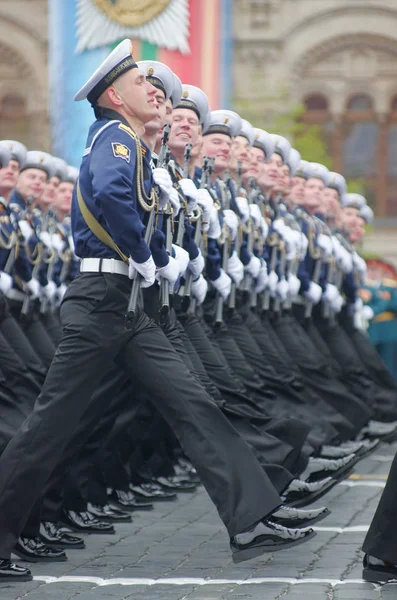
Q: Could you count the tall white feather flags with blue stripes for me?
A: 0